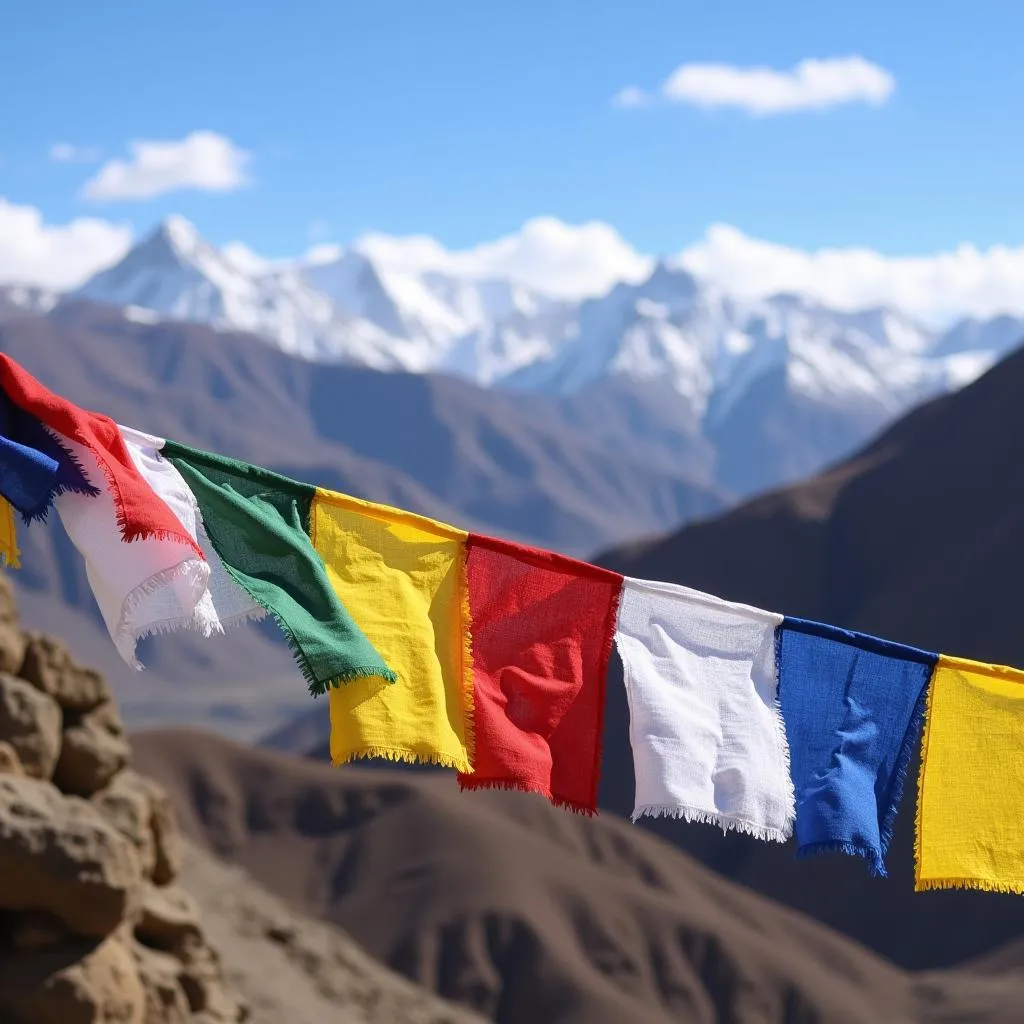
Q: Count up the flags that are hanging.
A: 10